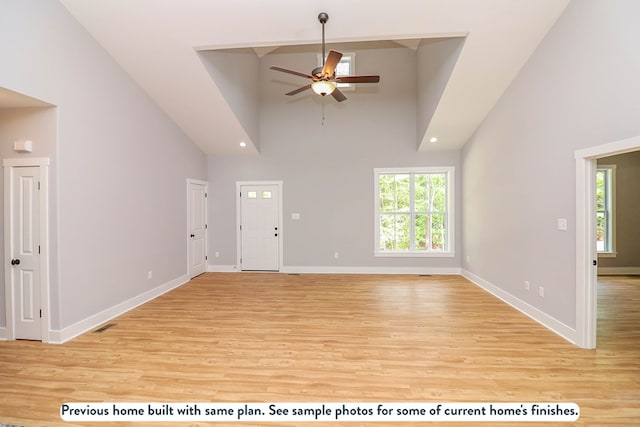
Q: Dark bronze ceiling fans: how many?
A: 1